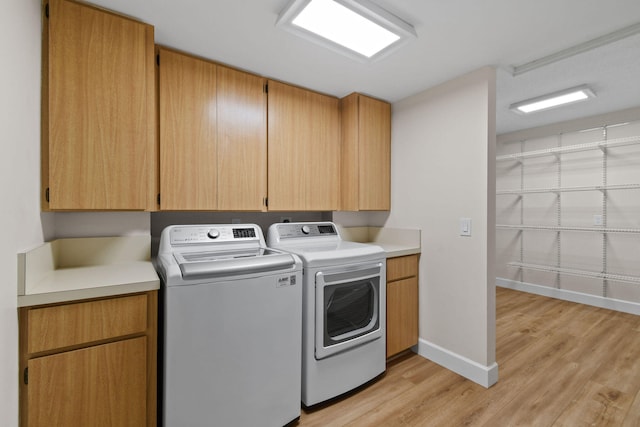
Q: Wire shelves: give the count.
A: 4